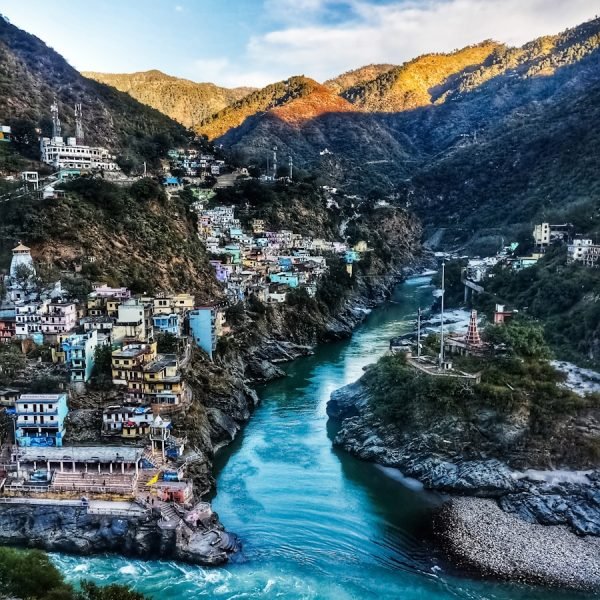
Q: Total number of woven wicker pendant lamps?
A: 0